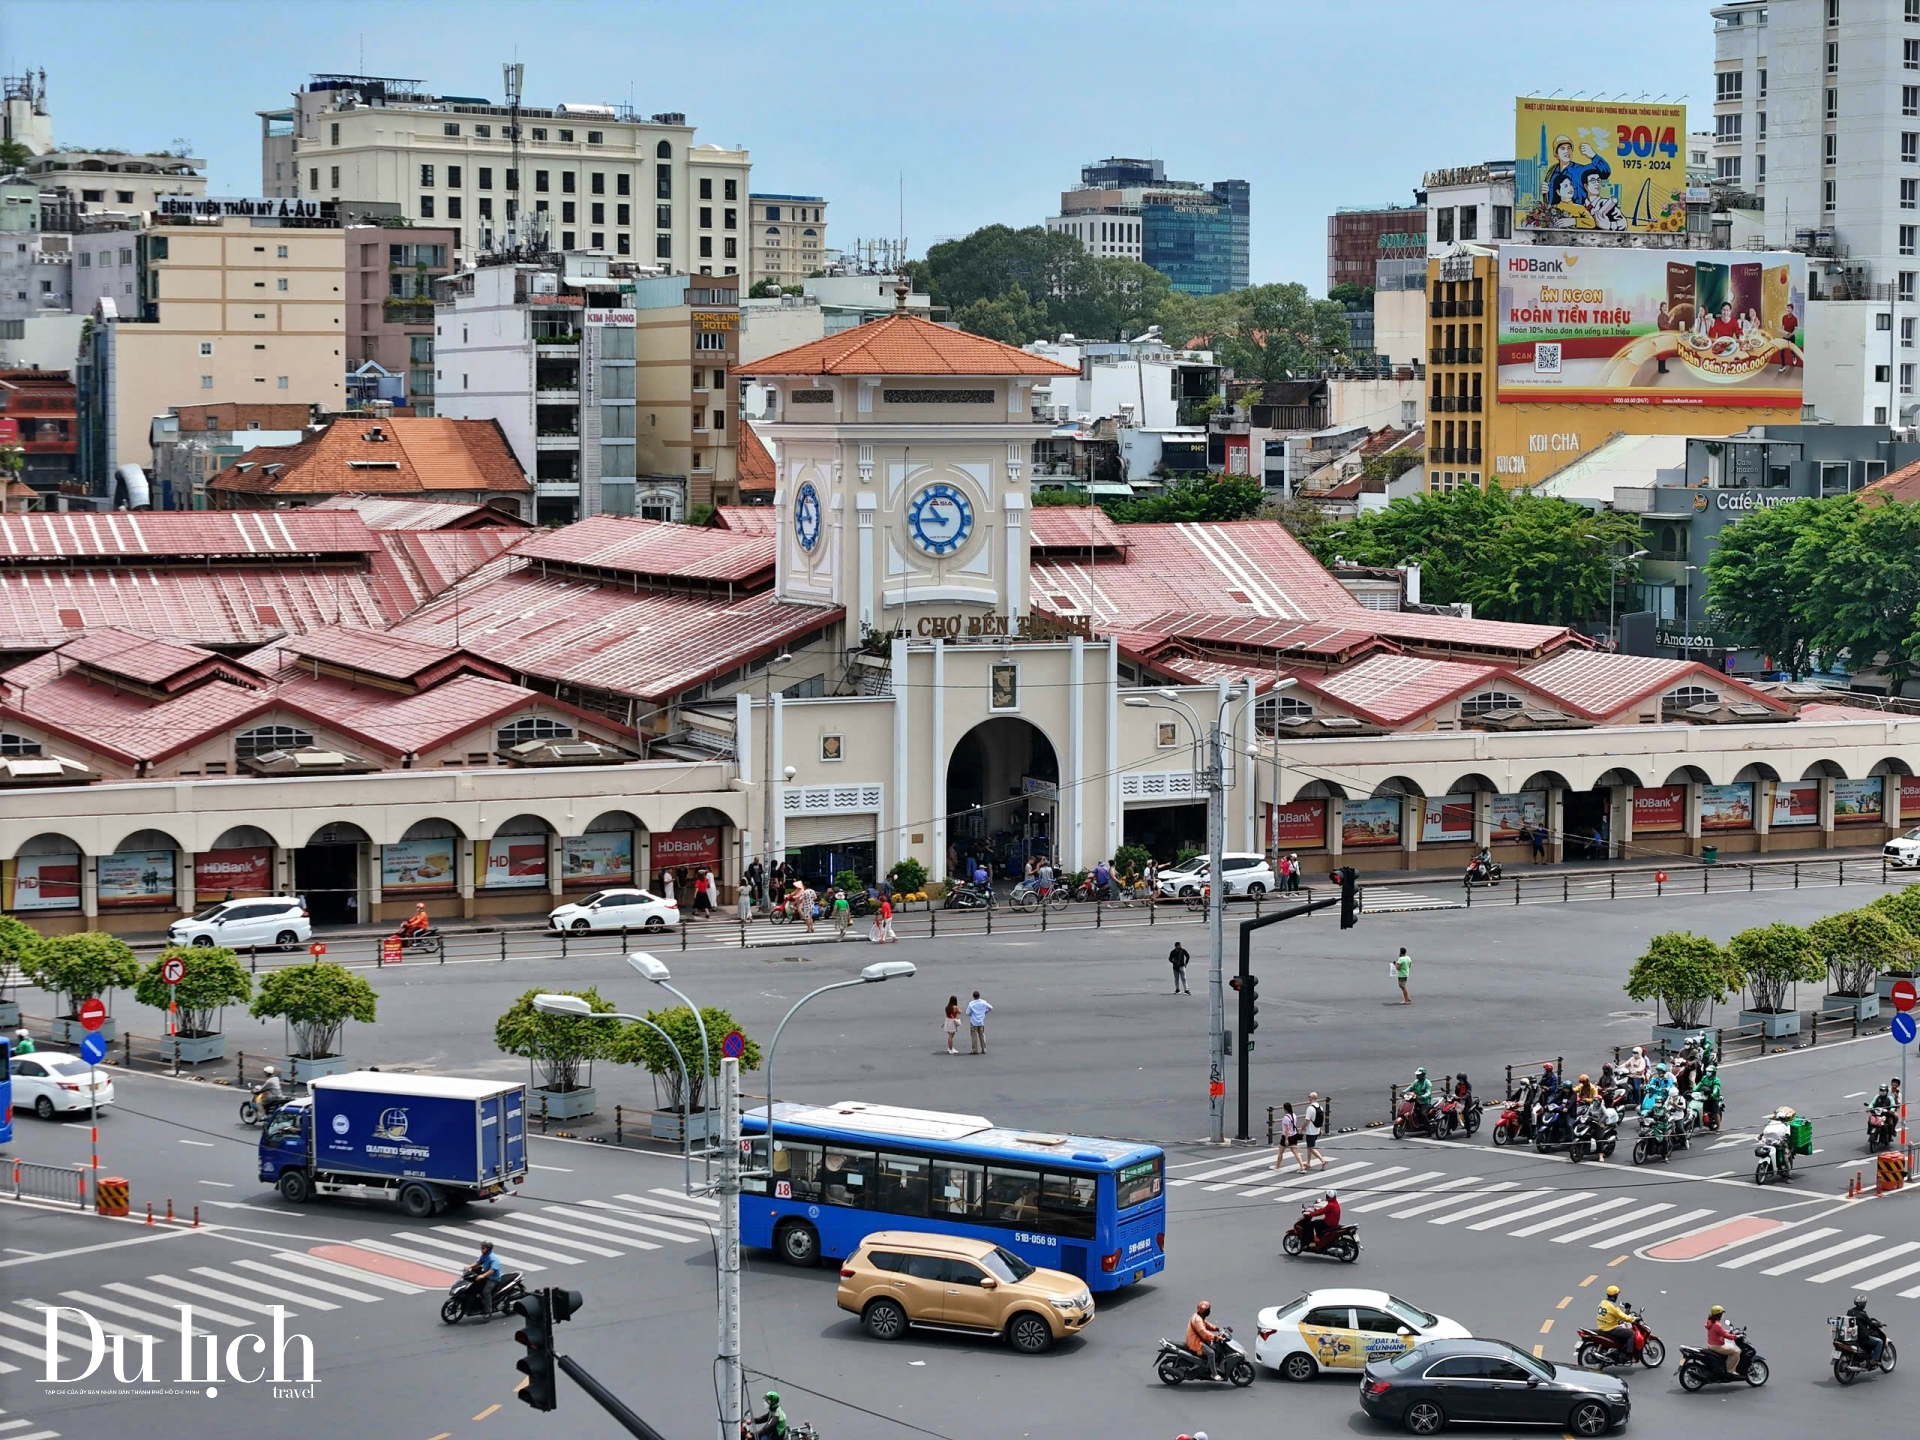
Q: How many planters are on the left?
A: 6